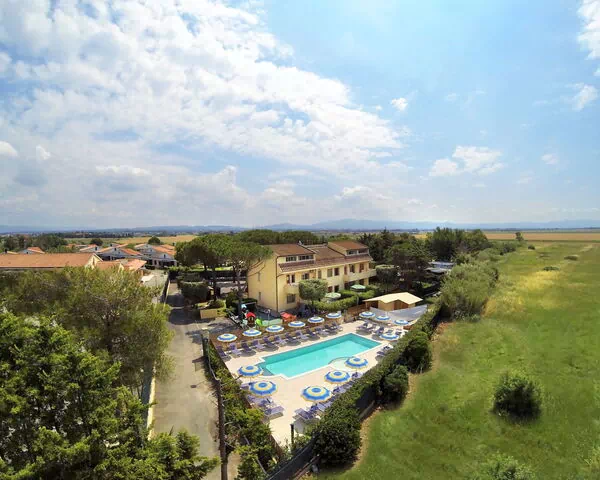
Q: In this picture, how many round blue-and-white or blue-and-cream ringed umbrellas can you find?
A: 15